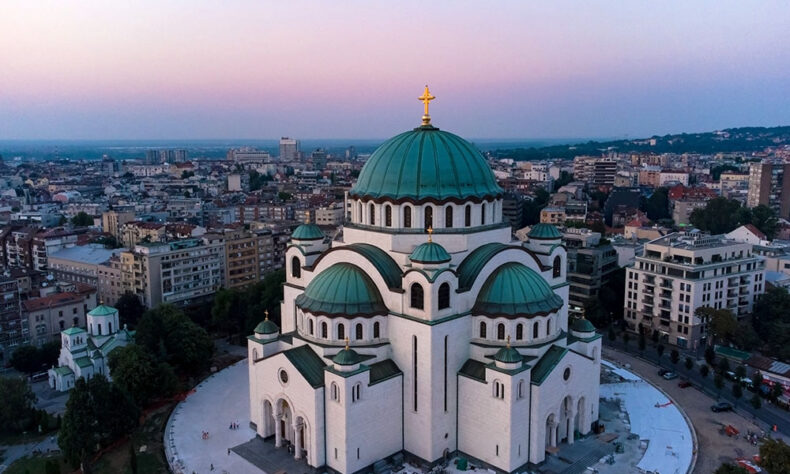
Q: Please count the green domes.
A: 10